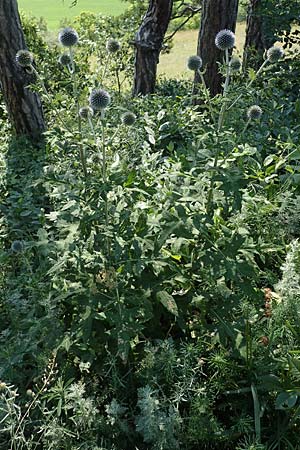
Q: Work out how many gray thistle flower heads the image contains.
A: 14